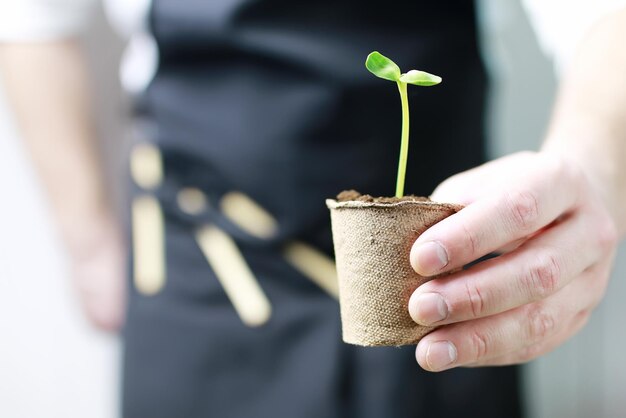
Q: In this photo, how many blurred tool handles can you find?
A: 3